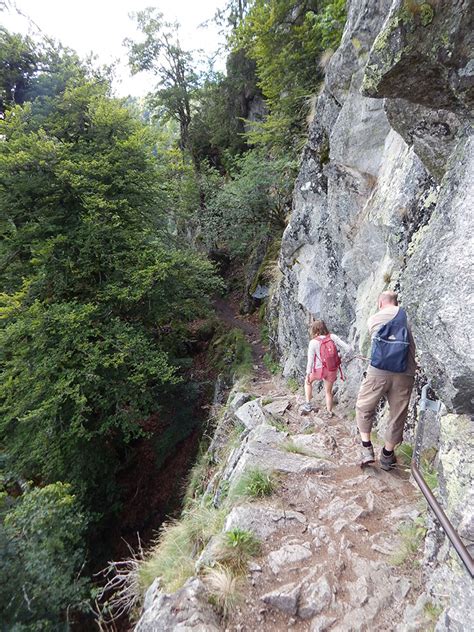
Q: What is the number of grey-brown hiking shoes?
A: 2